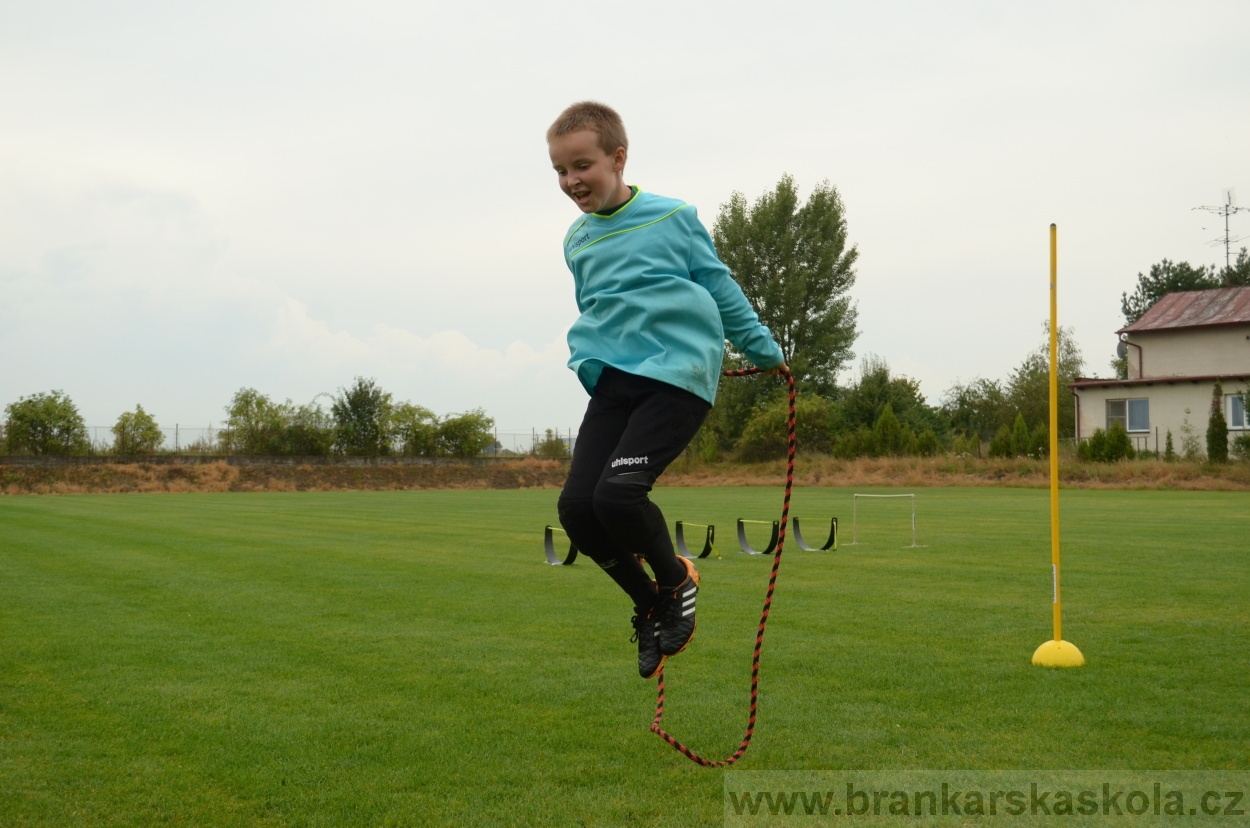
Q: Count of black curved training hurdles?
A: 4